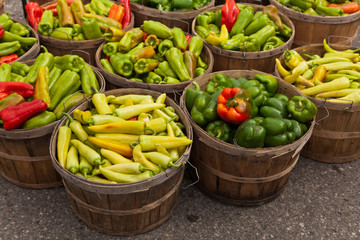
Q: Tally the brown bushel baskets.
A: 10